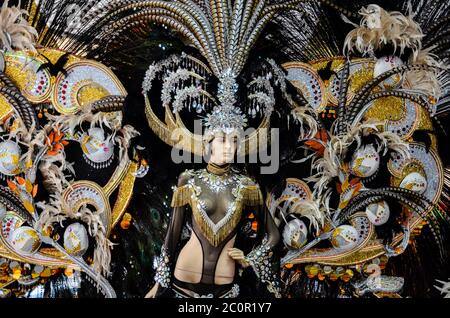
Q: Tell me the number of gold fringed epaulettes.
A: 2